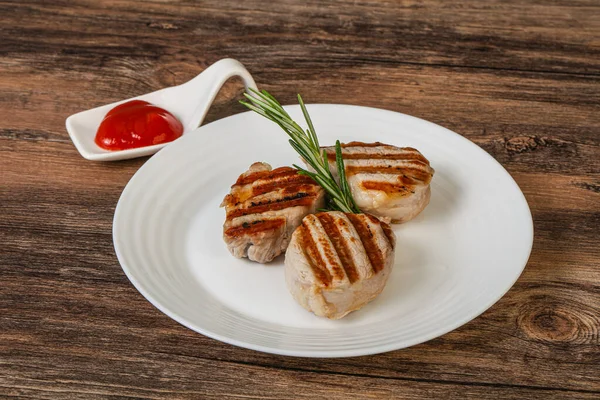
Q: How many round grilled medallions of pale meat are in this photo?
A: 3